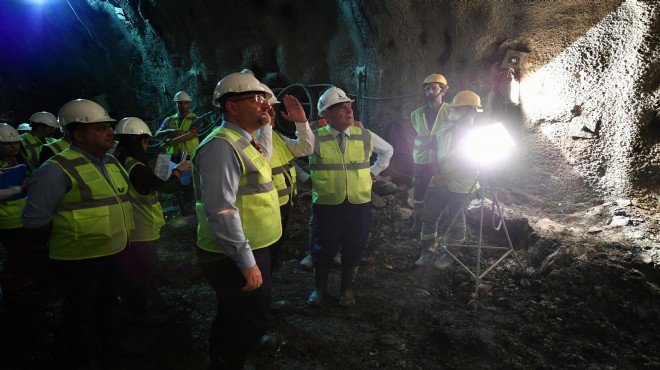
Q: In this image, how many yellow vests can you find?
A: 11